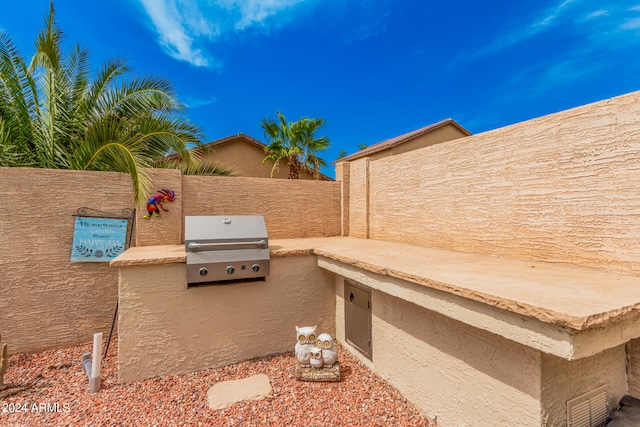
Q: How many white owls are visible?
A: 3